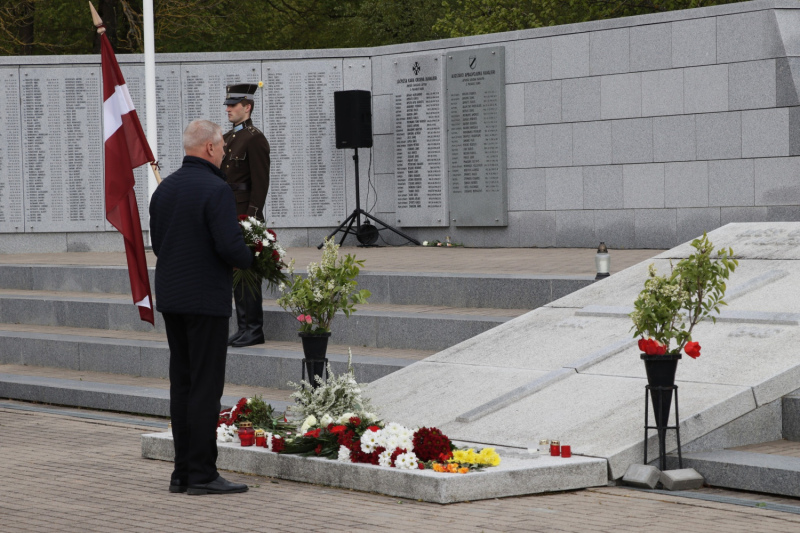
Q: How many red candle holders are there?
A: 4